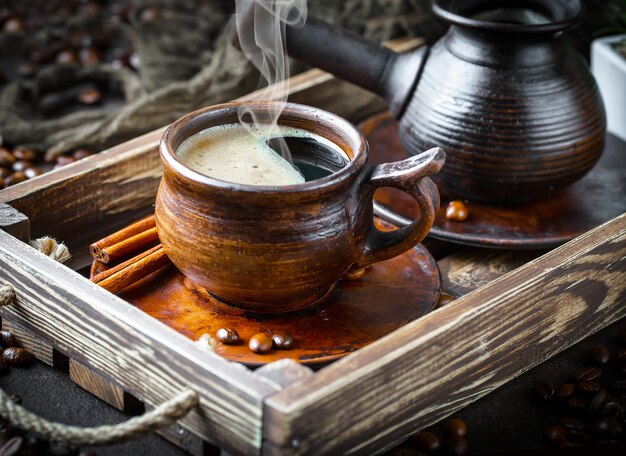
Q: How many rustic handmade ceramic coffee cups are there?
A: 1